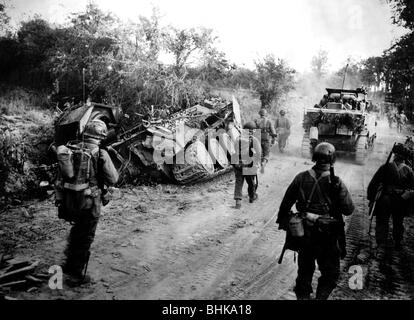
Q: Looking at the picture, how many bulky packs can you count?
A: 1